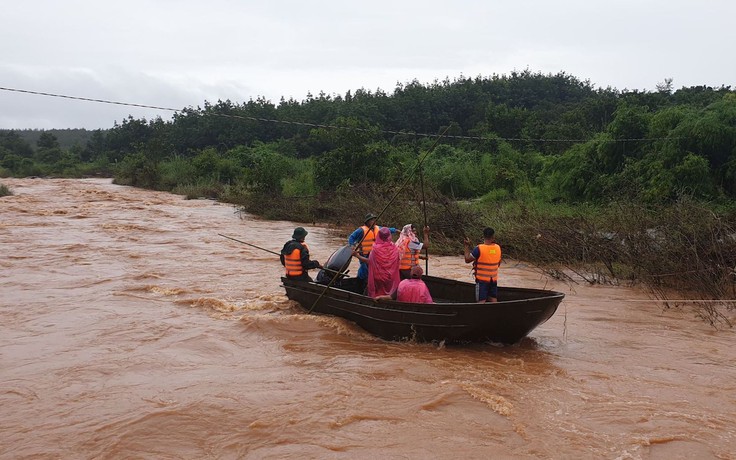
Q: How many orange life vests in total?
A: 4